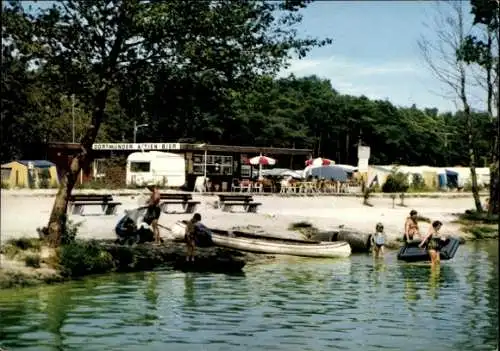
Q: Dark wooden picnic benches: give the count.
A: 3